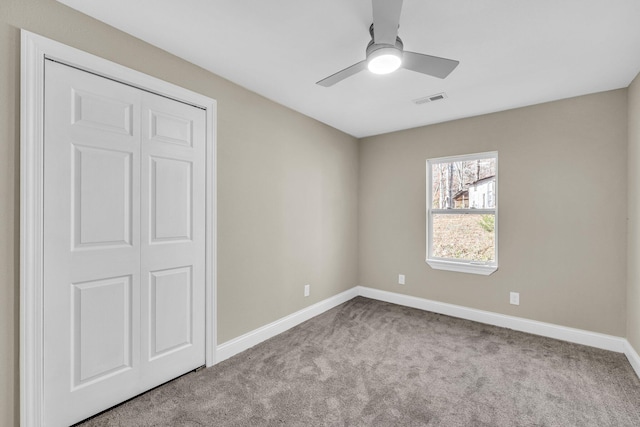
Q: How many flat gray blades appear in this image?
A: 3